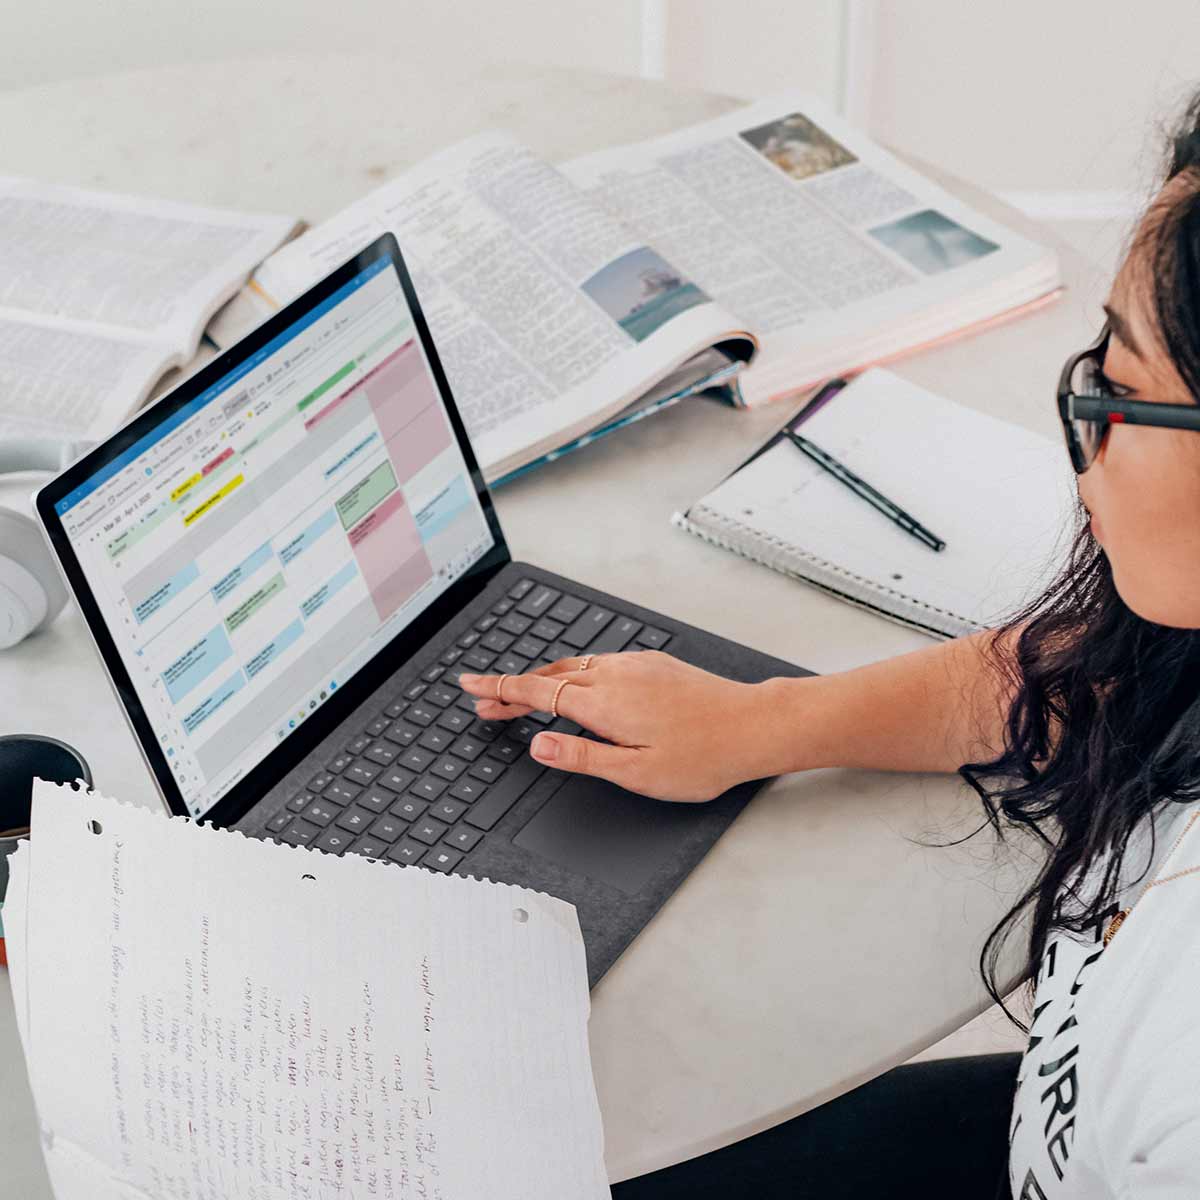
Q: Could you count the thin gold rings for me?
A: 3